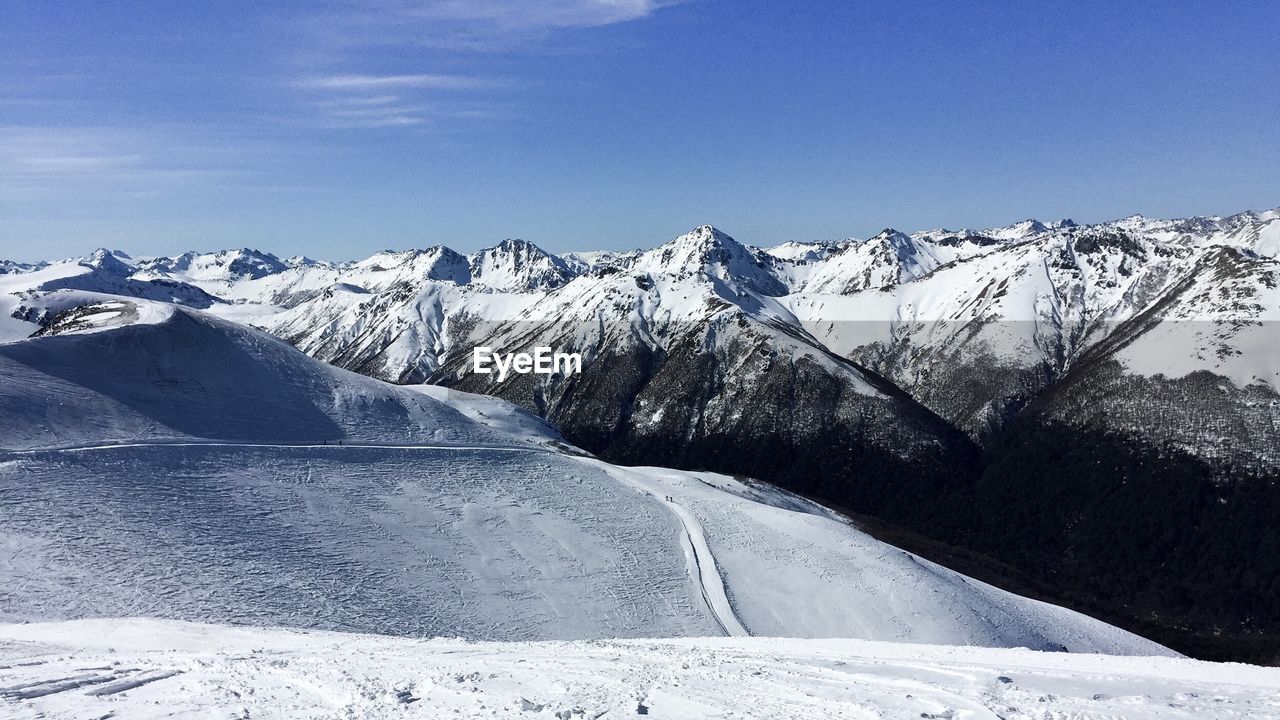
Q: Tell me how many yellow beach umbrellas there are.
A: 0